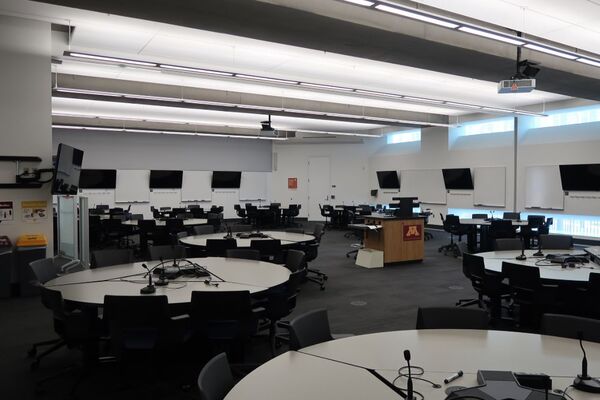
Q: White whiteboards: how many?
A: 6